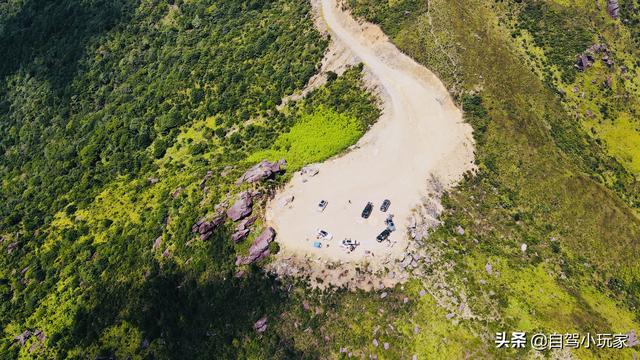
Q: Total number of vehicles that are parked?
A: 7